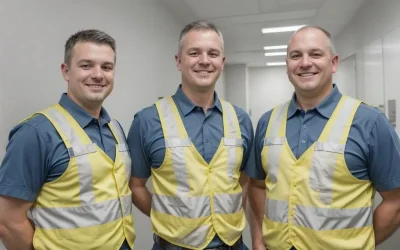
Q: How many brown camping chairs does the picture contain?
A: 0